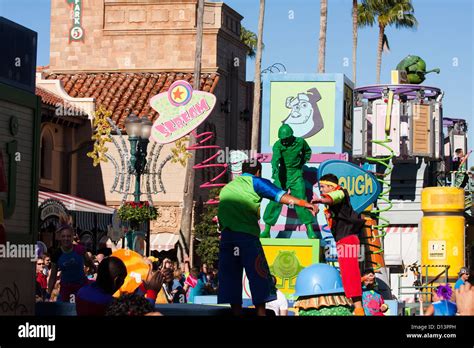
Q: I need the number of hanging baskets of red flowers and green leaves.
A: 1